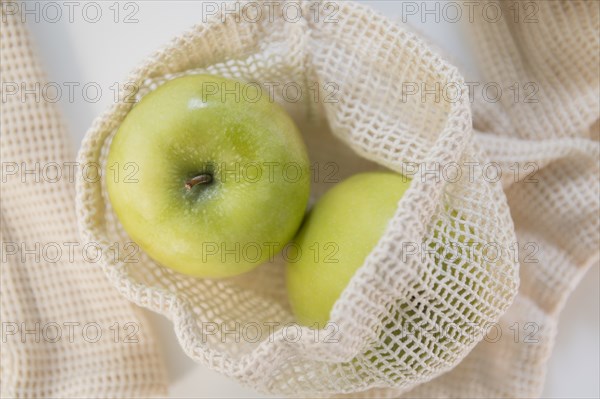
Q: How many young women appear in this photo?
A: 0